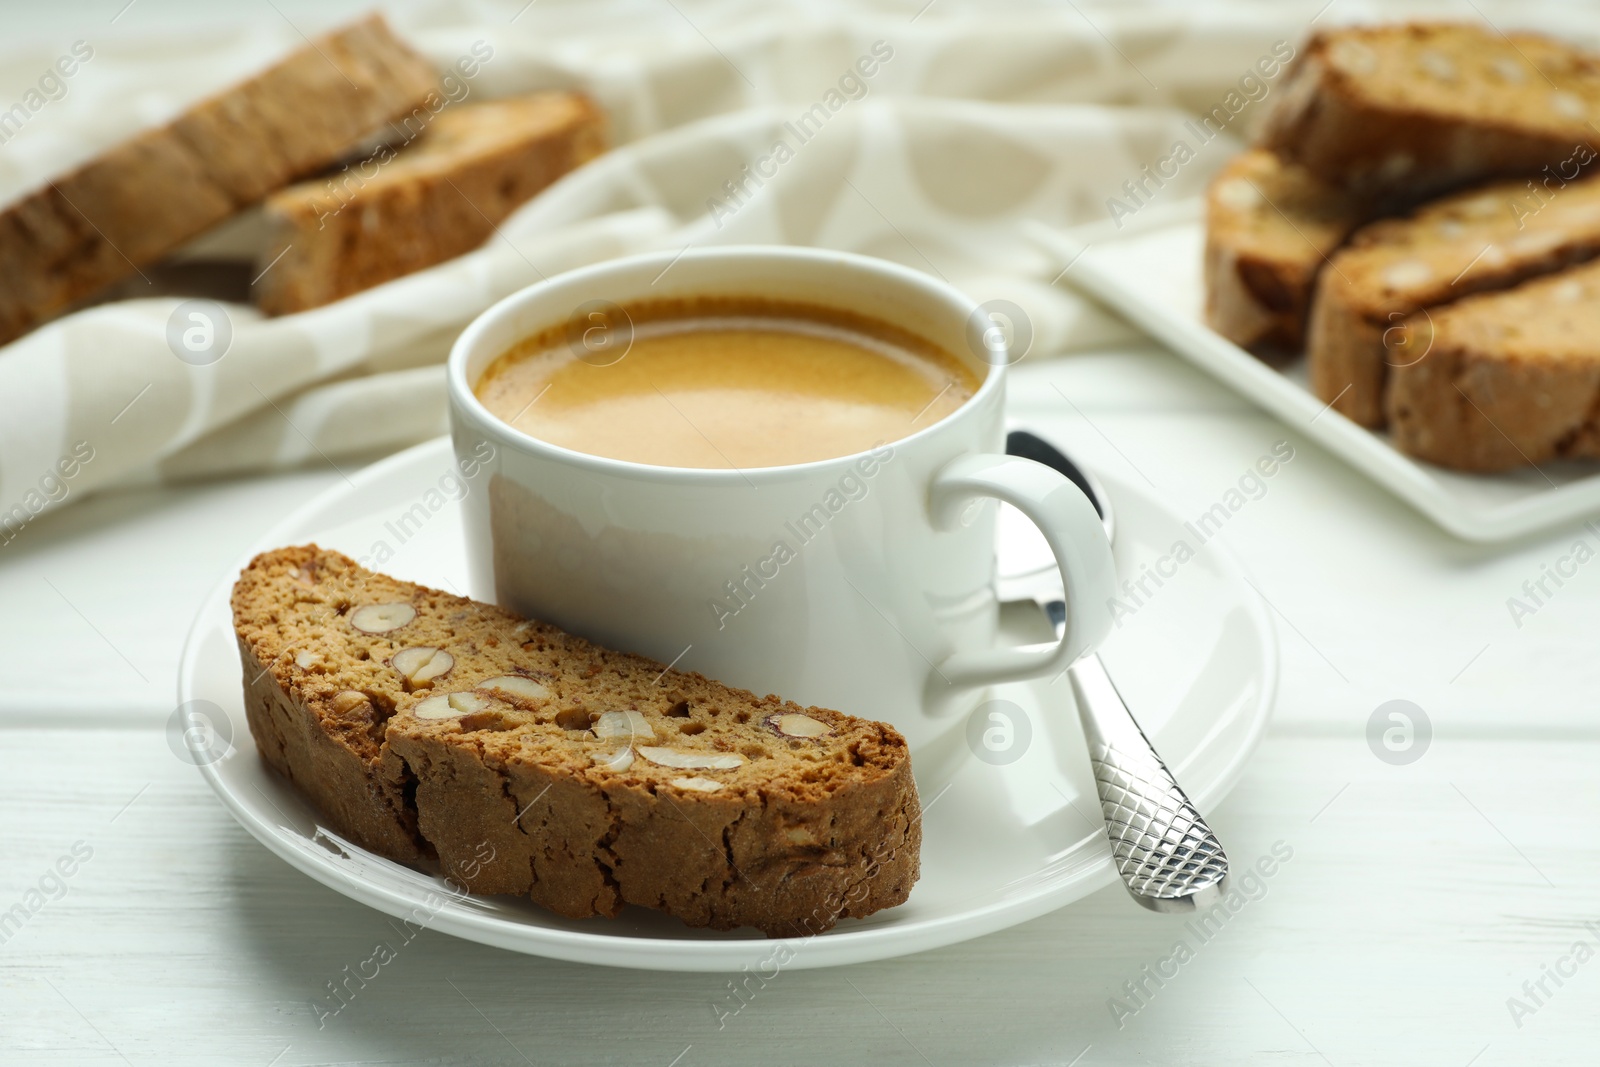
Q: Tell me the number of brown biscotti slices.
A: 7